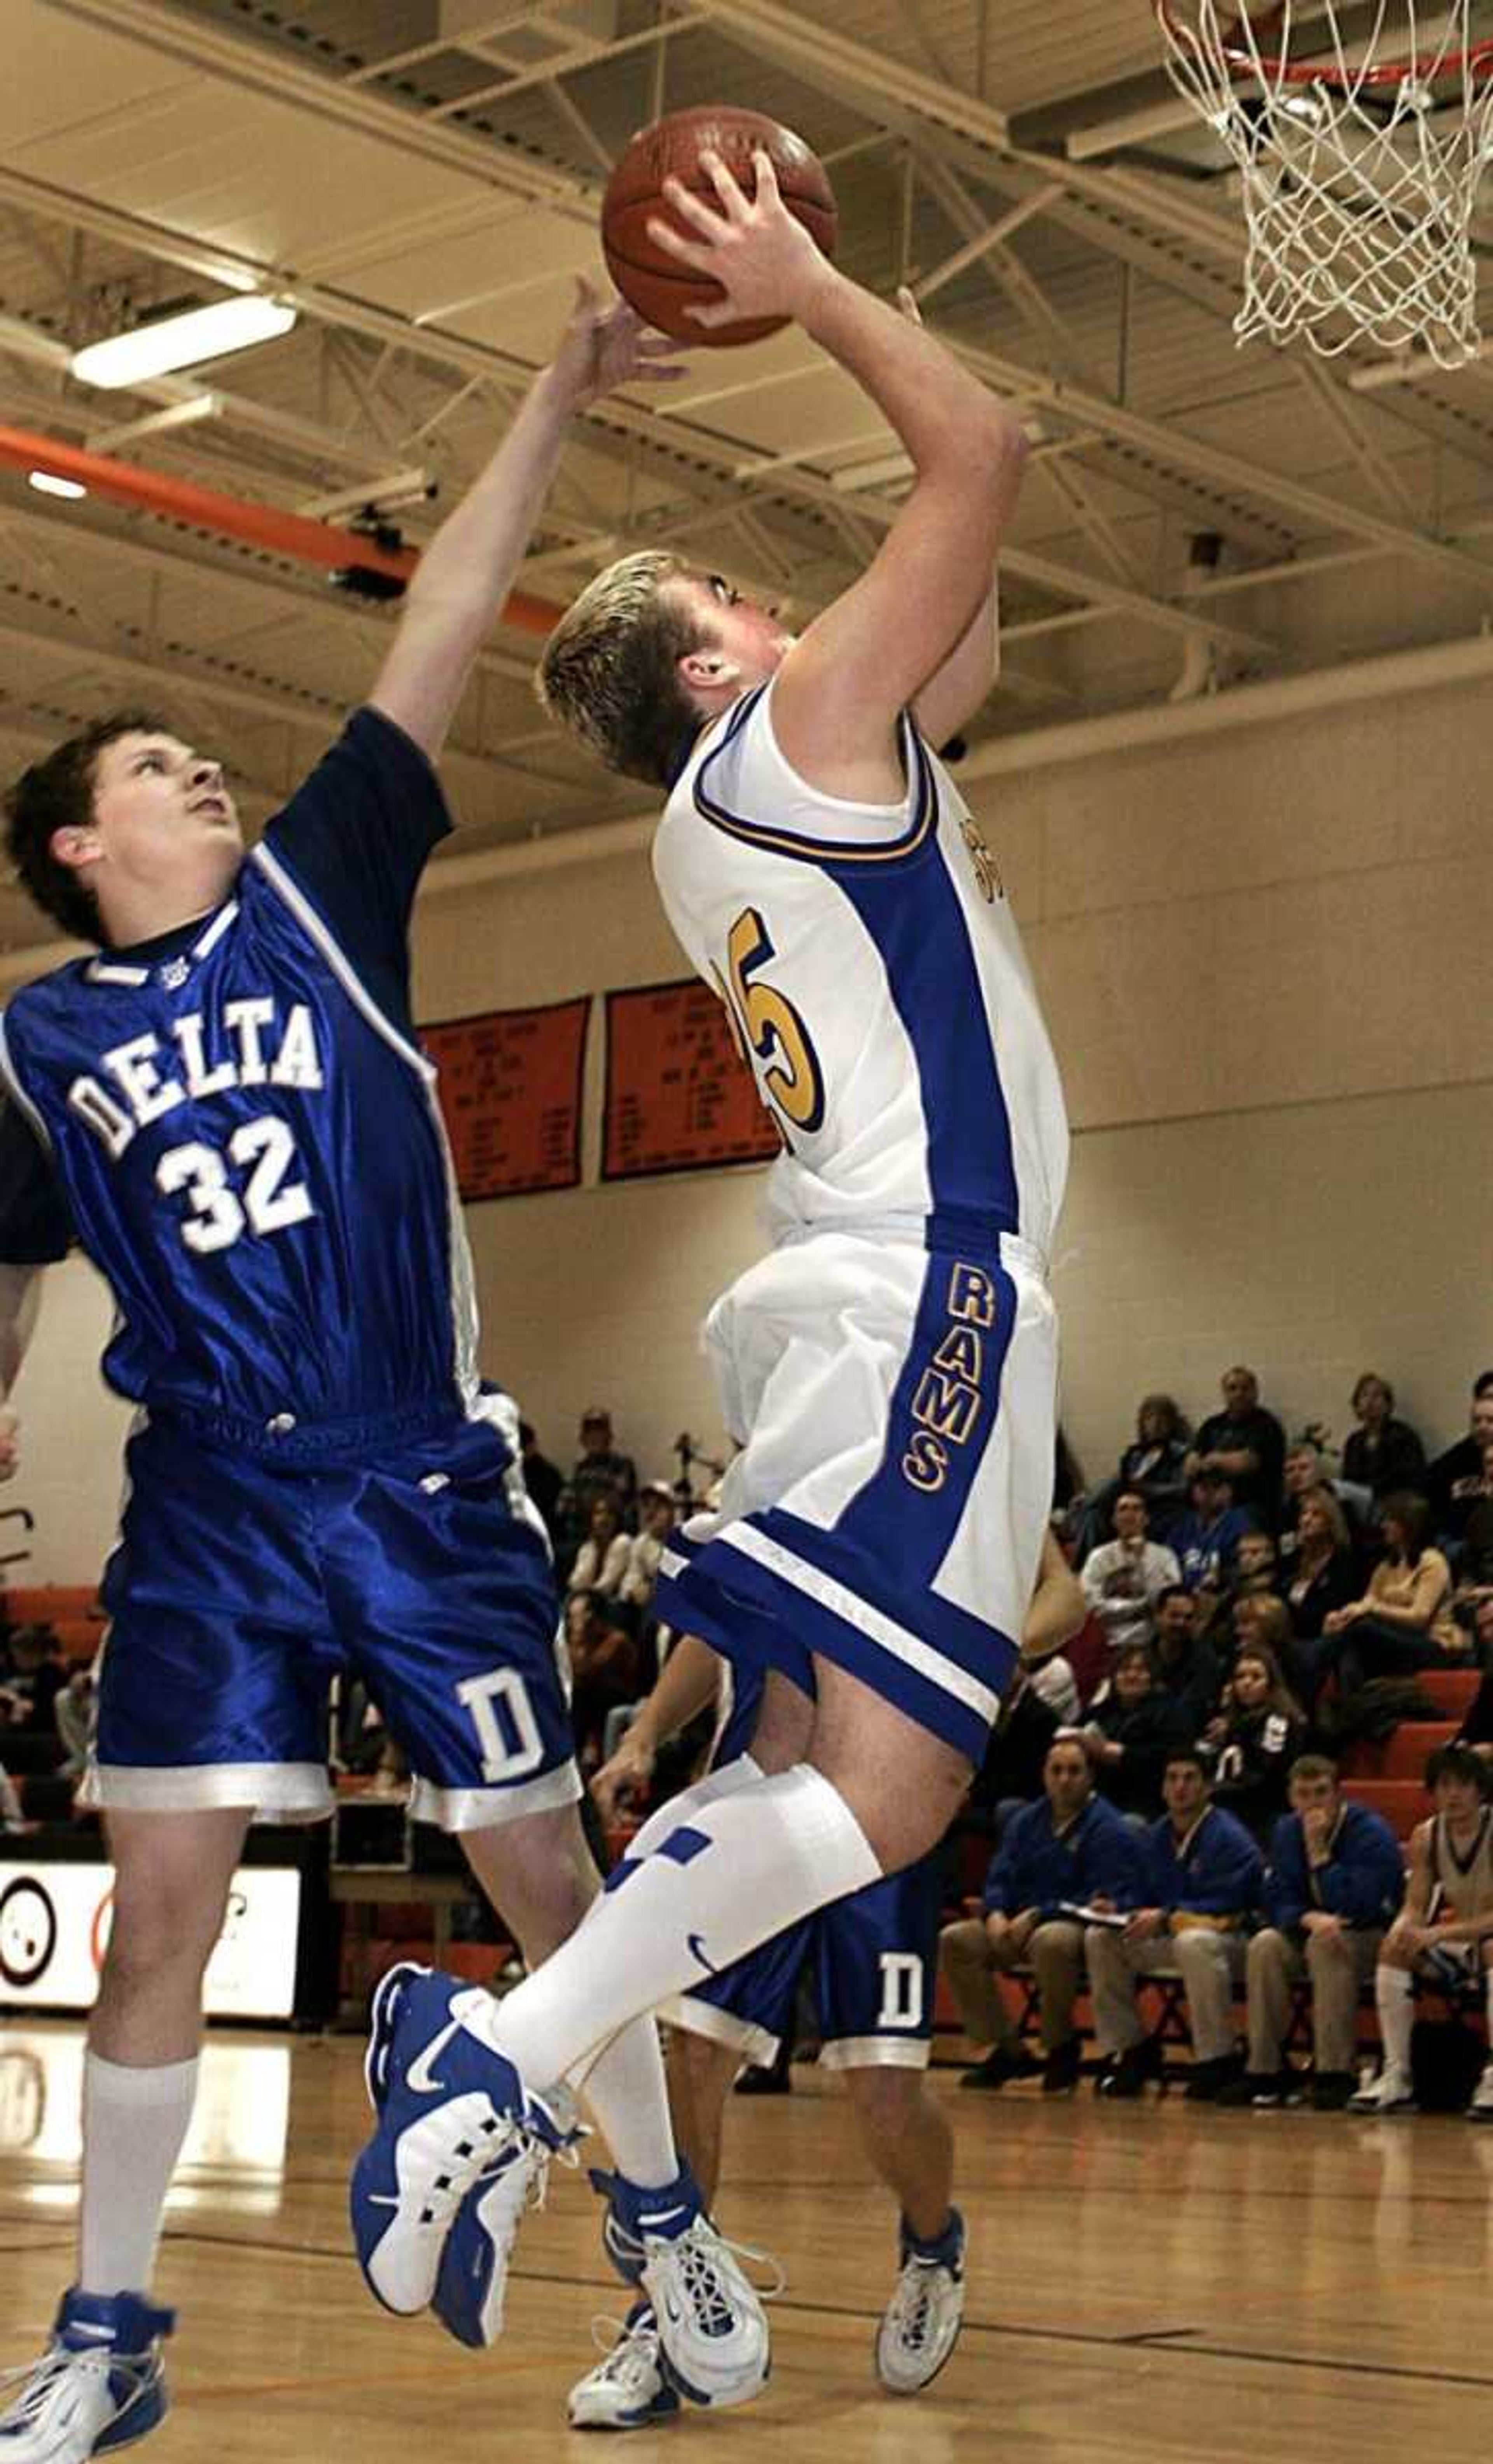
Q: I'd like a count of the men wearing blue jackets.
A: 3